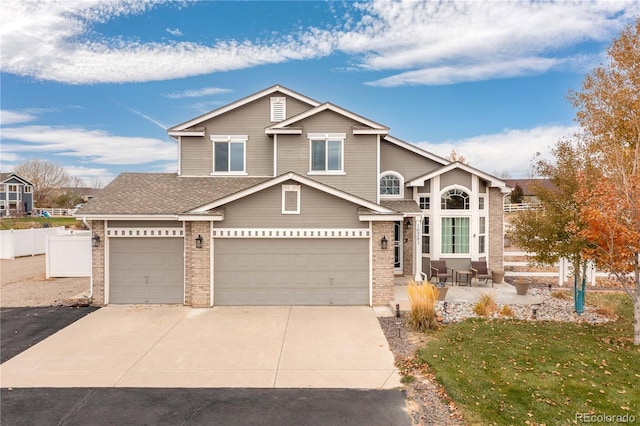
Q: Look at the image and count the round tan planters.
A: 3